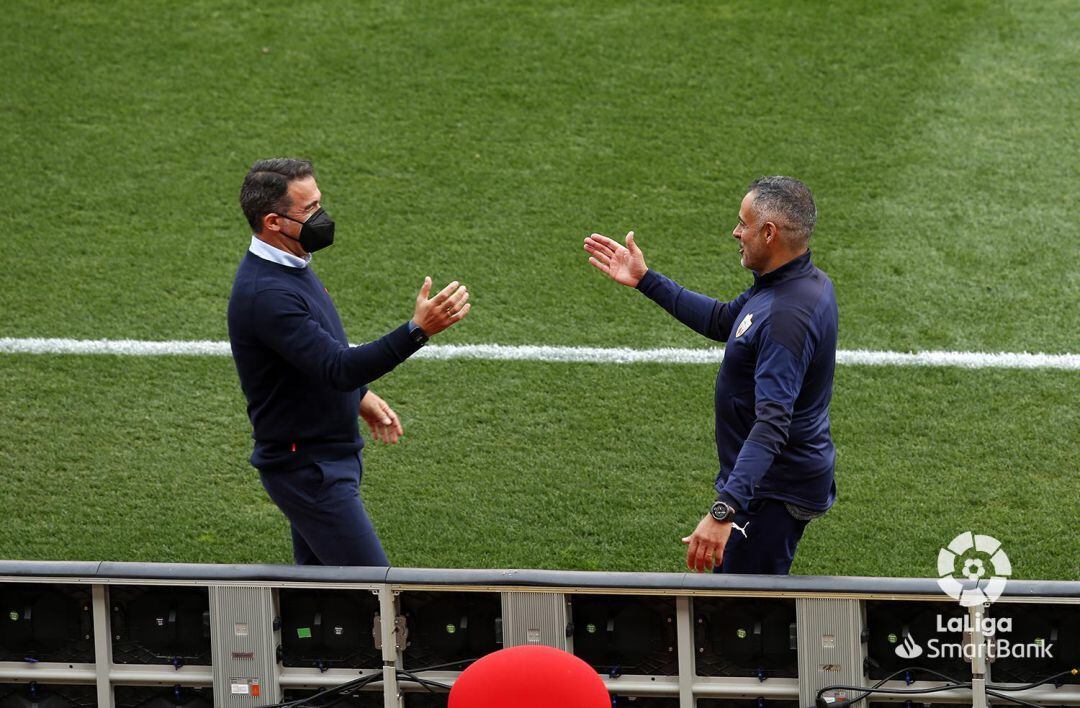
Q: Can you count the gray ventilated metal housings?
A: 3